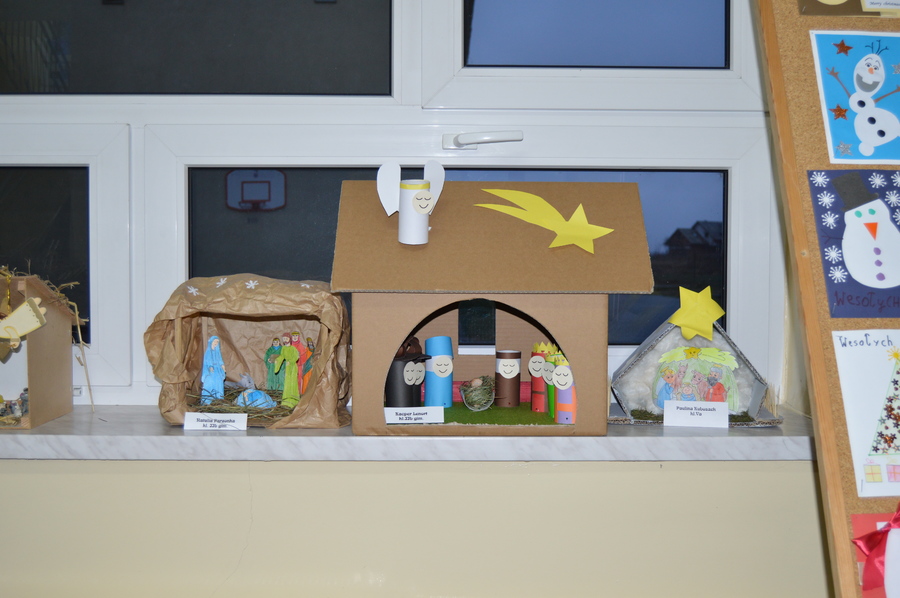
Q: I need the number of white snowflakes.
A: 13